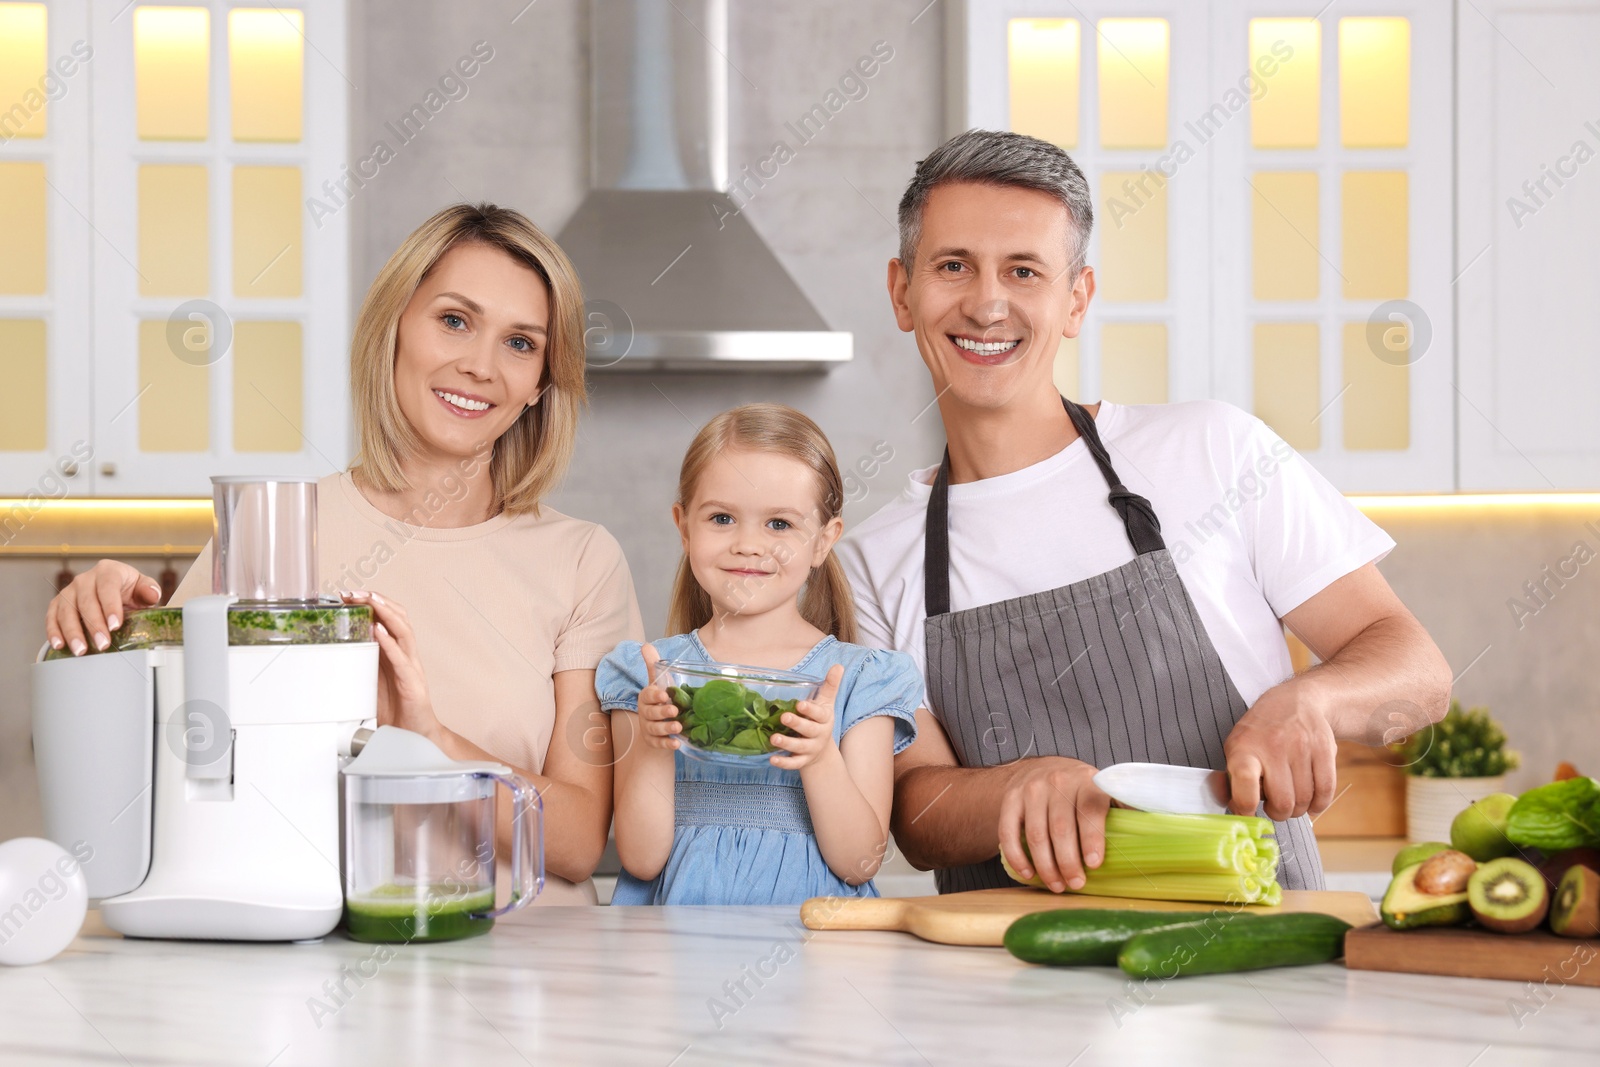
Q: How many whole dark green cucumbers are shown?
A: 2